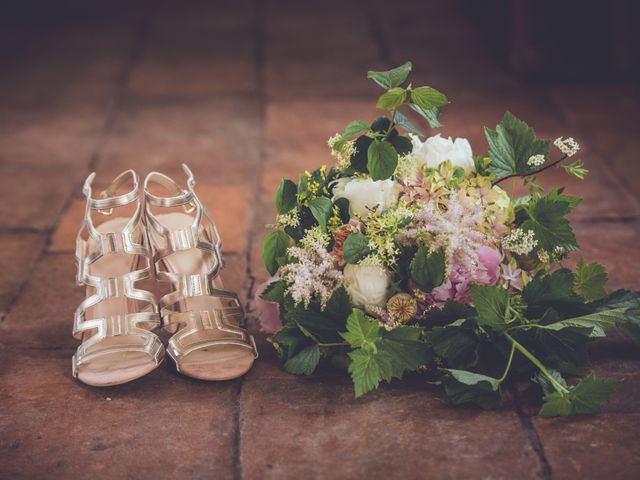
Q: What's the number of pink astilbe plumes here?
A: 2